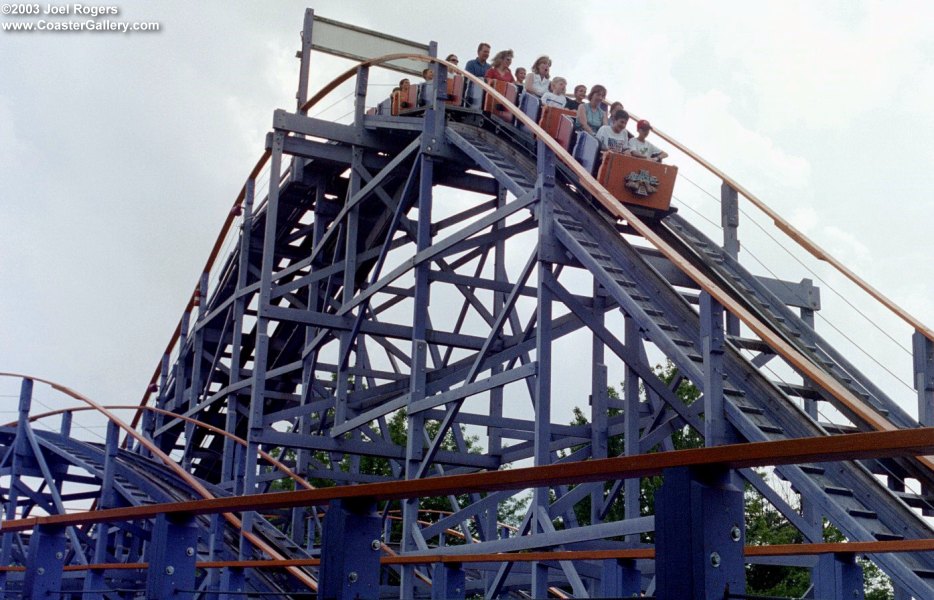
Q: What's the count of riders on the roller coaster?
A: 14